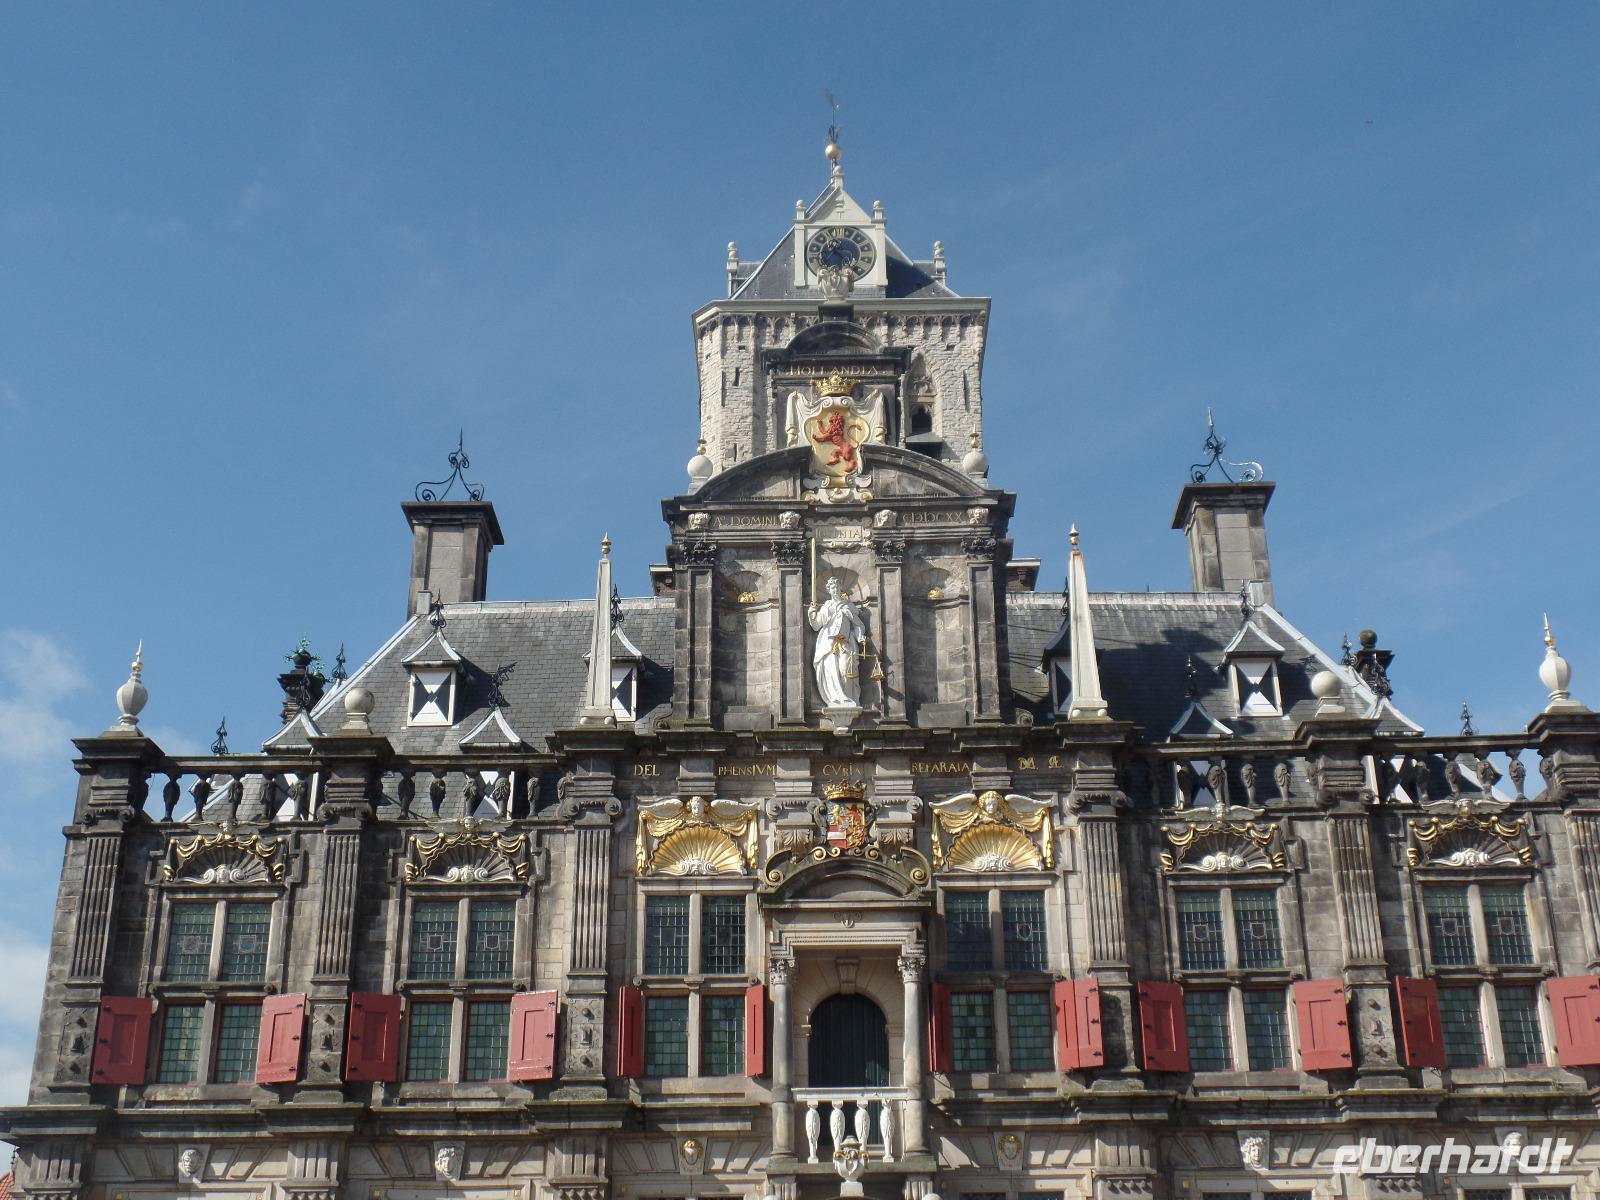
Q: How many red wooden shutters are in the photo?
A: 12